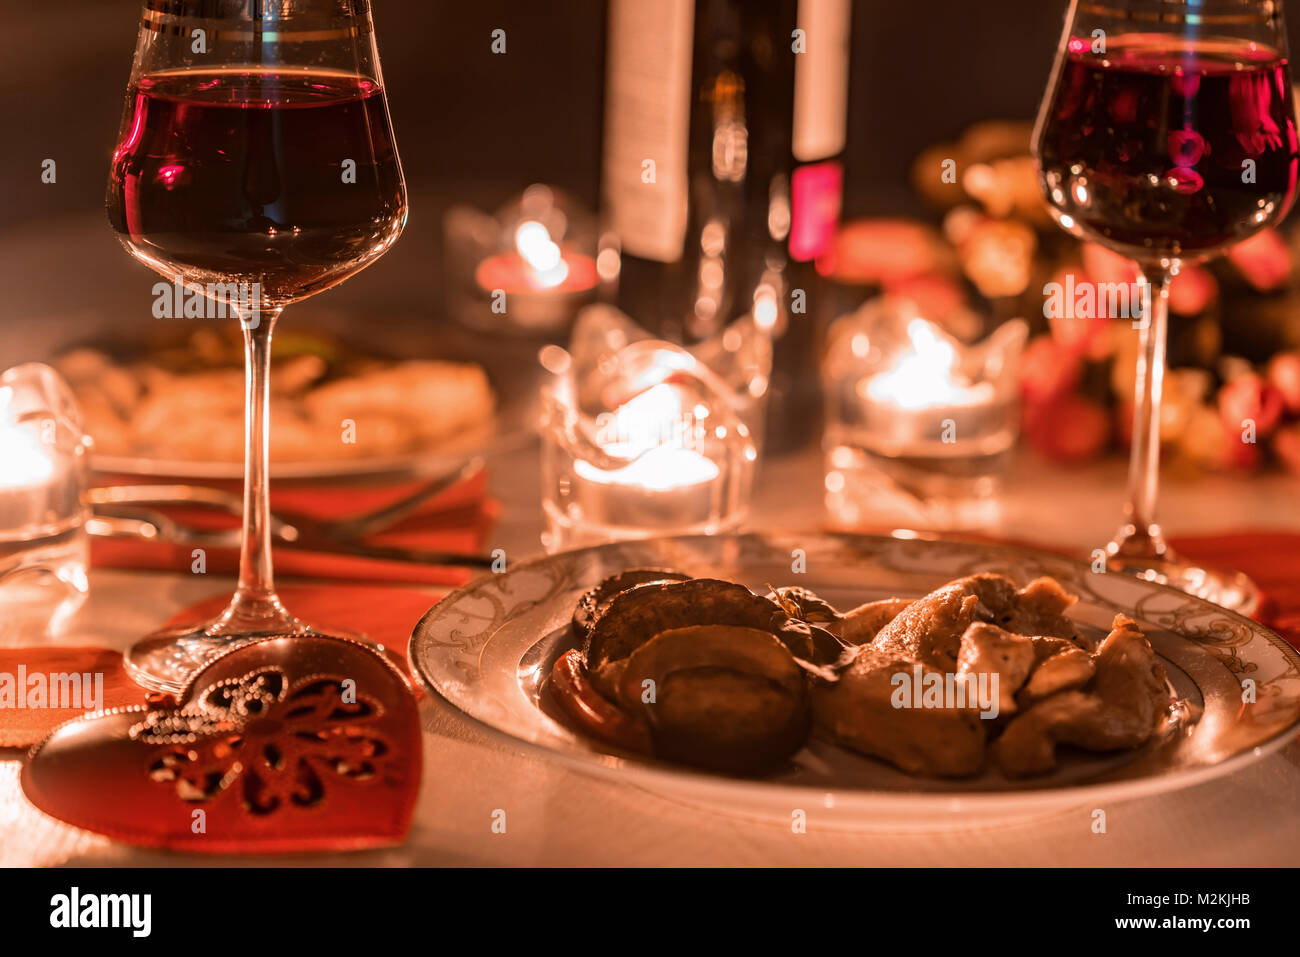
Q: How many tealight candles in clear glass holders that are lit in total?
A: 4